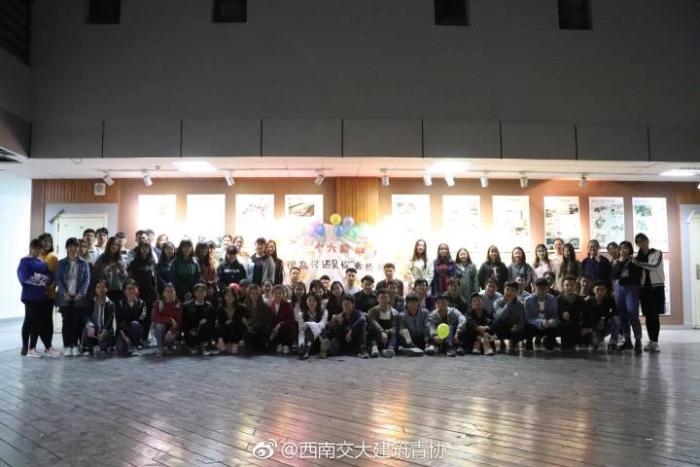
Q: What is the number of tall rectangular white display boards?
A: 10